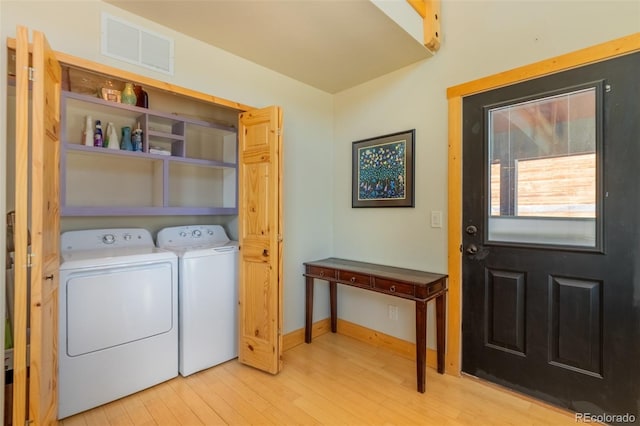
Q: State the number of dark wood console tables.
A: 1